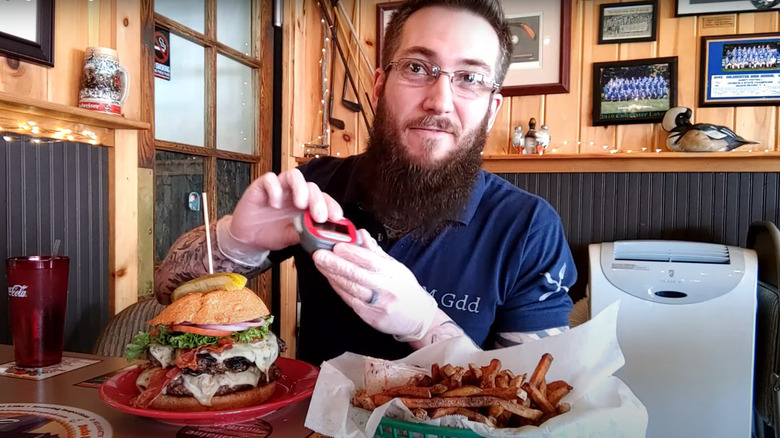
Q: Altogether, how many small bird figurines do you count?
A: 3